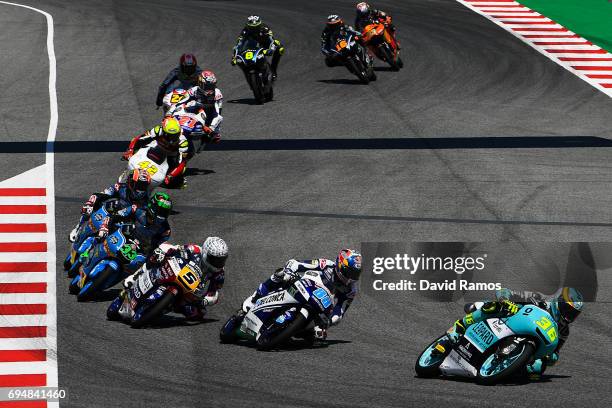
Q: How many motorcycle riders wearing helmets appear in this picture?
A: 11